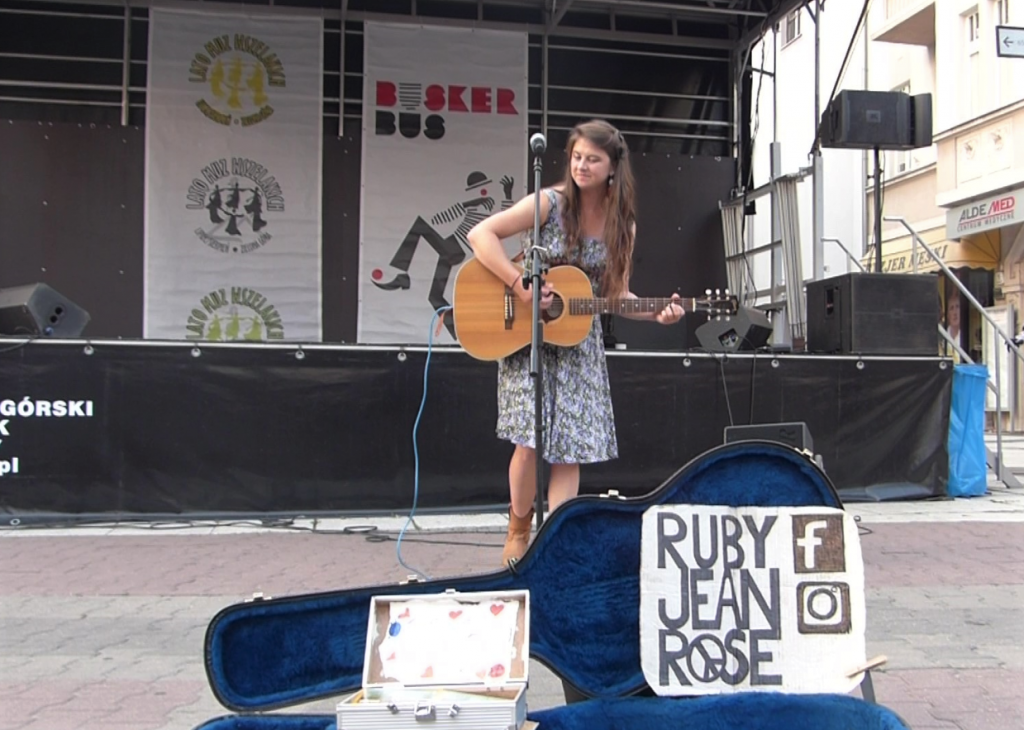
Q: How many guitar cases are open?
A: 1